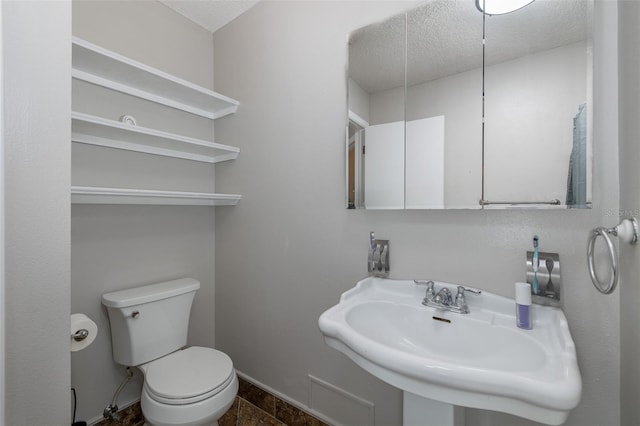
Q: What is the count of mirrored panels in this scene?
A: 3